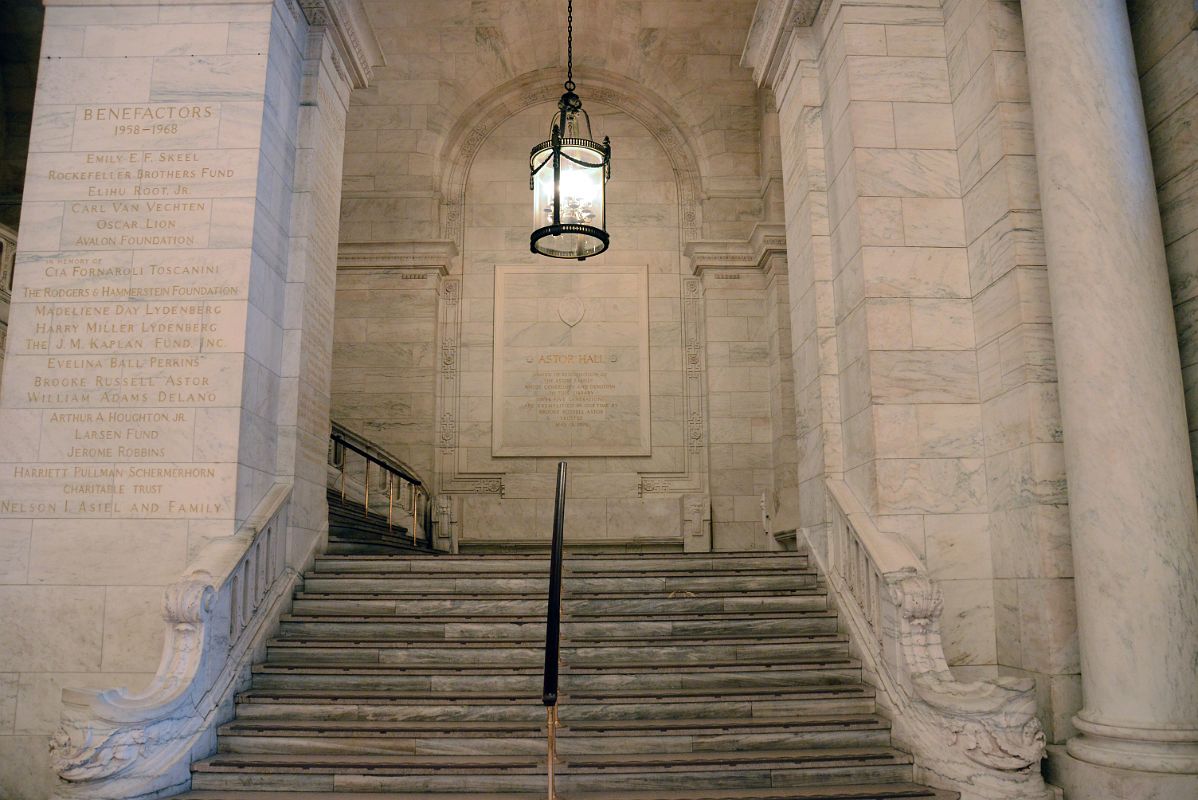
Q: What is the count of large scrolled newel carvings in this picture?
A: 2